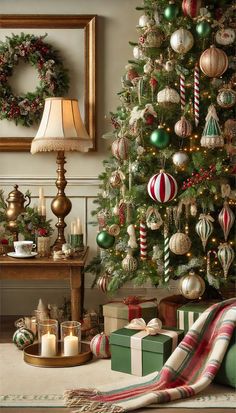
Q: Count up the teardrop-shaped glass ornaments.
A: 3